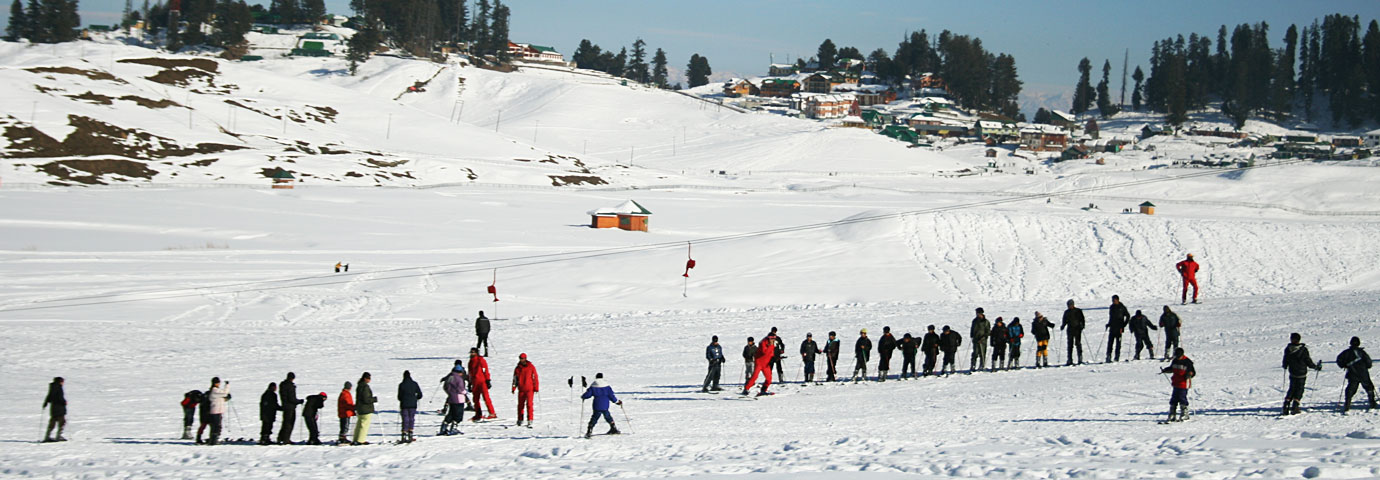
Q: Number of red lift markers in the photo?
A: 2